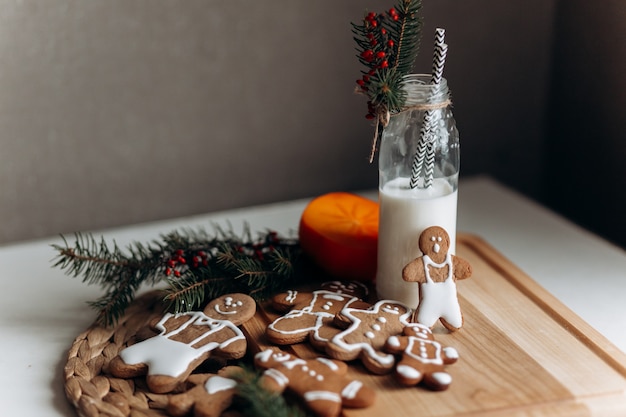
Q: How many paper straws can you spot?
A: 2